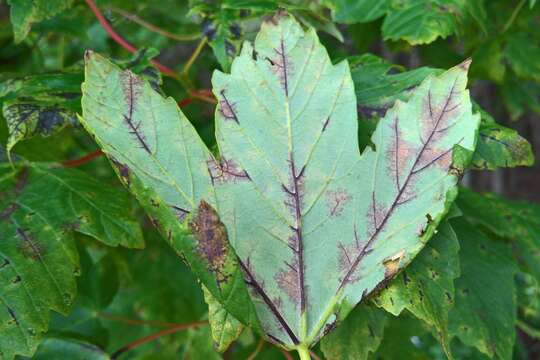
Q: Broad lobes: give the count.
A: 3